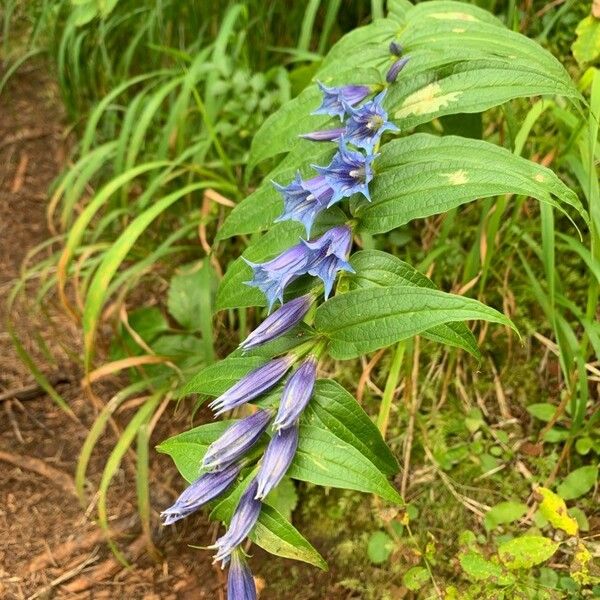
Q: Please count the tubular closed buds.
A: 11